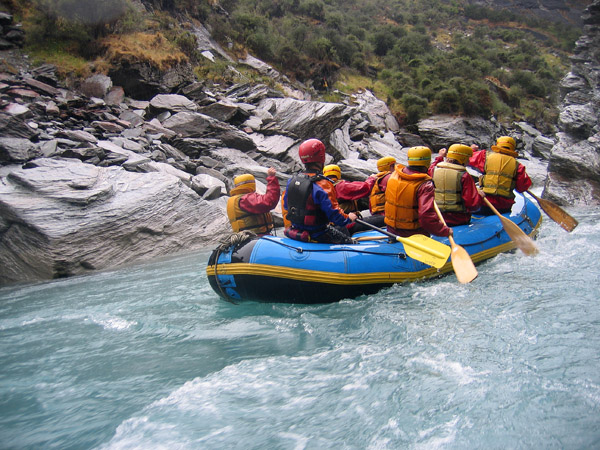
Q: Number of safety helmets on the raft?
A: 7